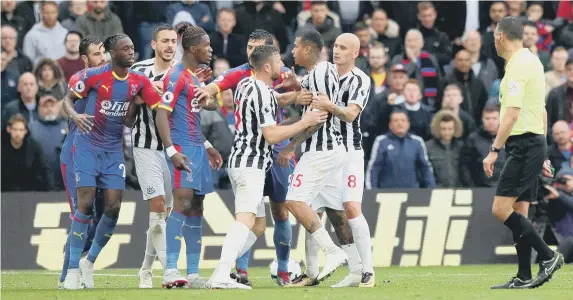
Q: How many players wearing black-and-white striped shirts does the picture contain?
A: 4